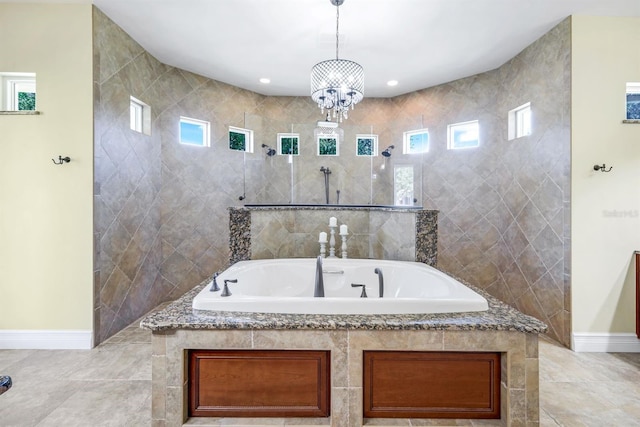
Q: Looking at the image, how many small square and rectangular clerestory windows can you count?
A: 11